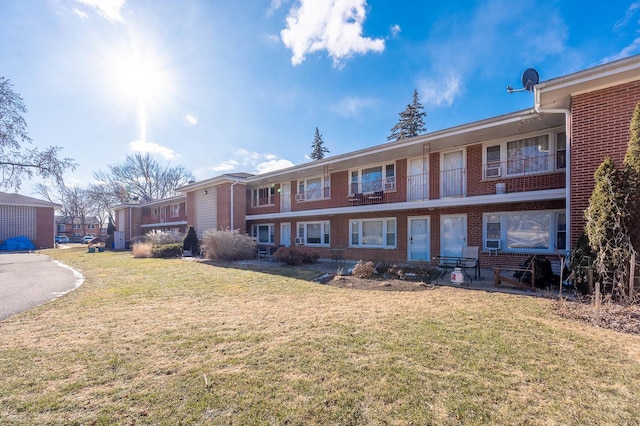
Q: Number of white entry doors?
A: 6